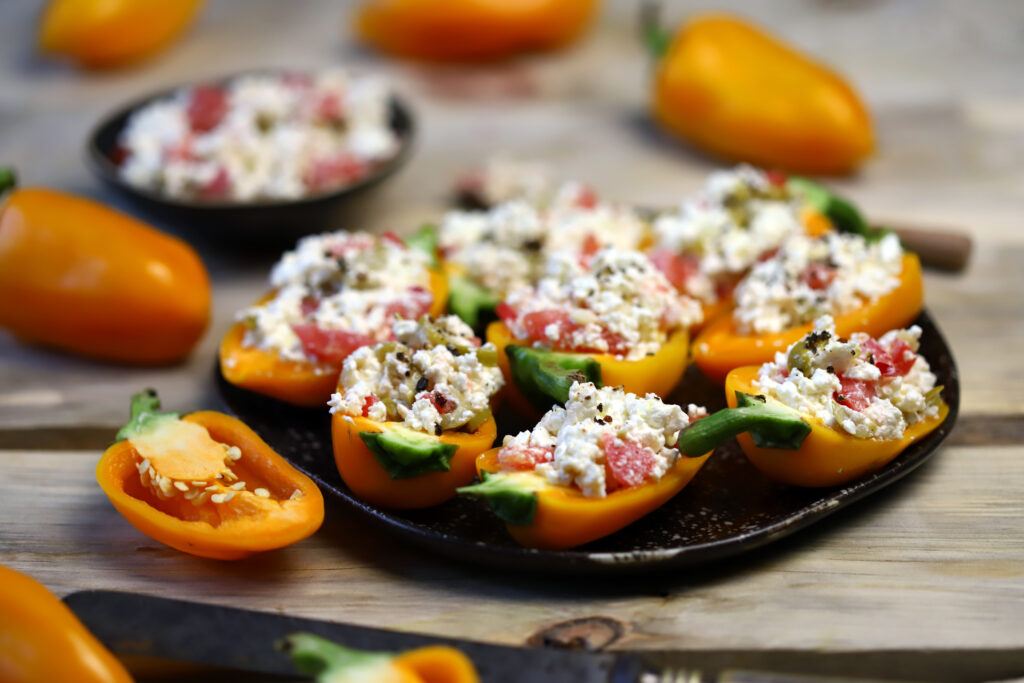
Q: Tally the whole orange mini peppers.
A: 5